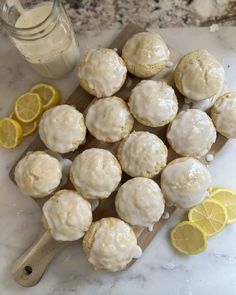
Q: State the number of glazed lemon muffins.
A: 15